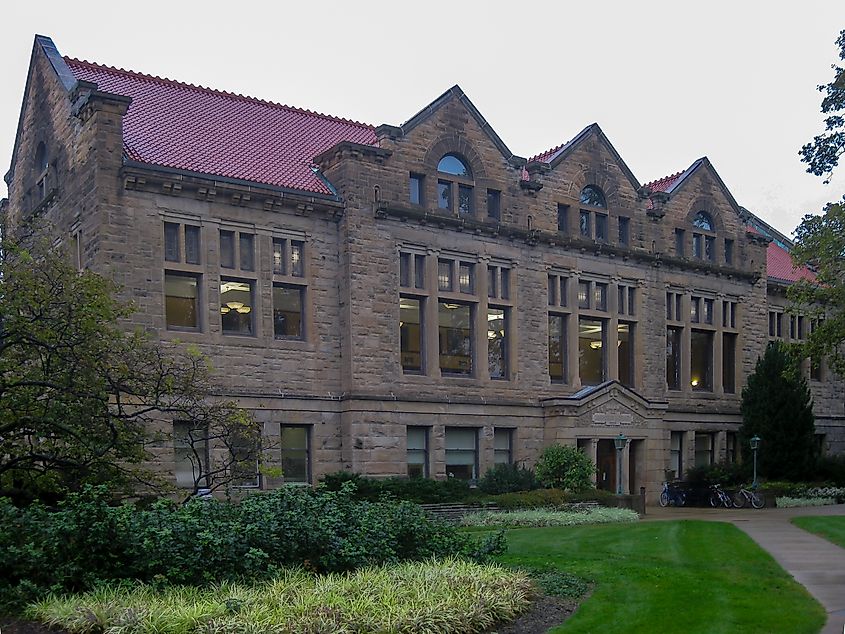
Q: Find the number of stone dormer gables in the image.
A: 3